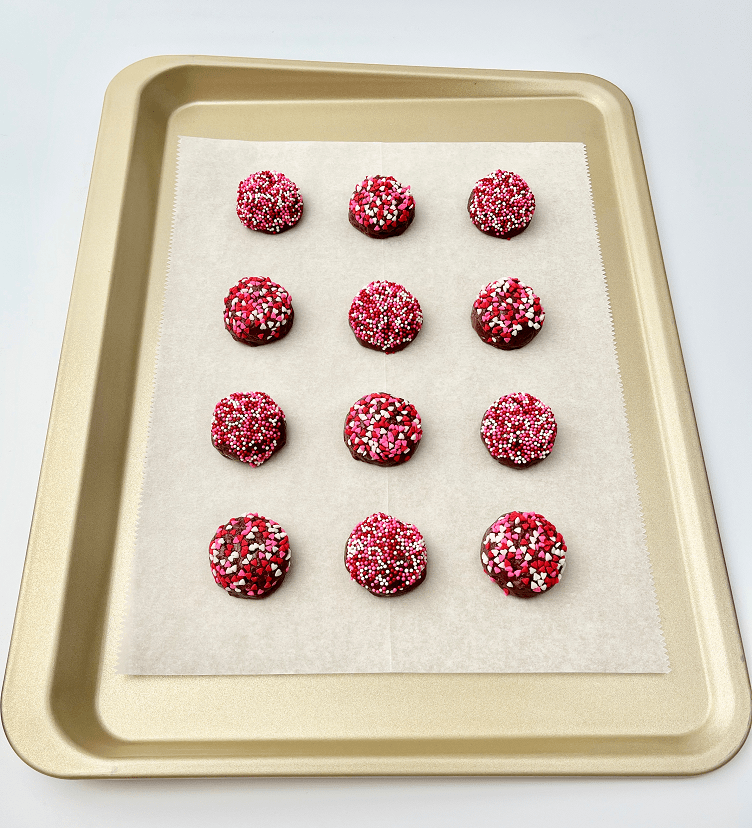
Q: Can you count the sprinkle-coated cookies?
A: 12